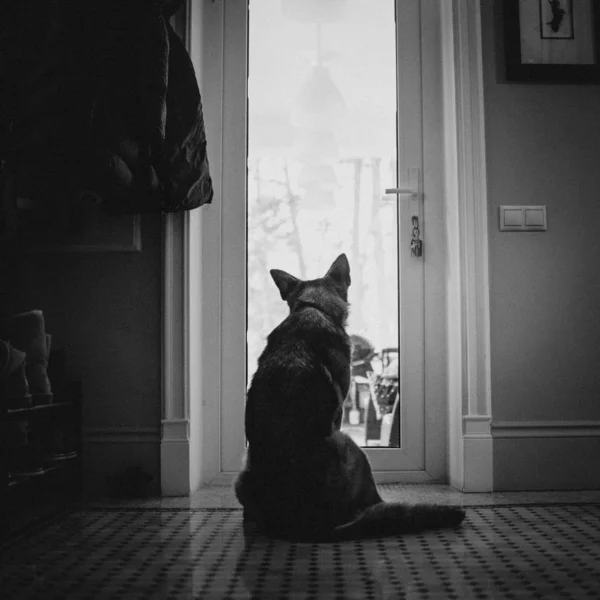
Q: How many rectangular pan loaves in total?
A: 0